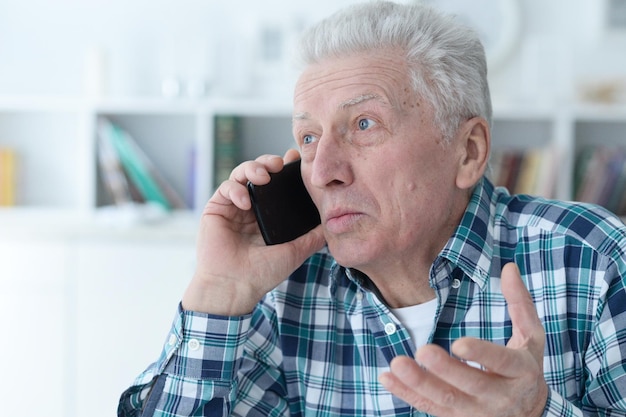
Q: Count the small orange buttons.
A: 0